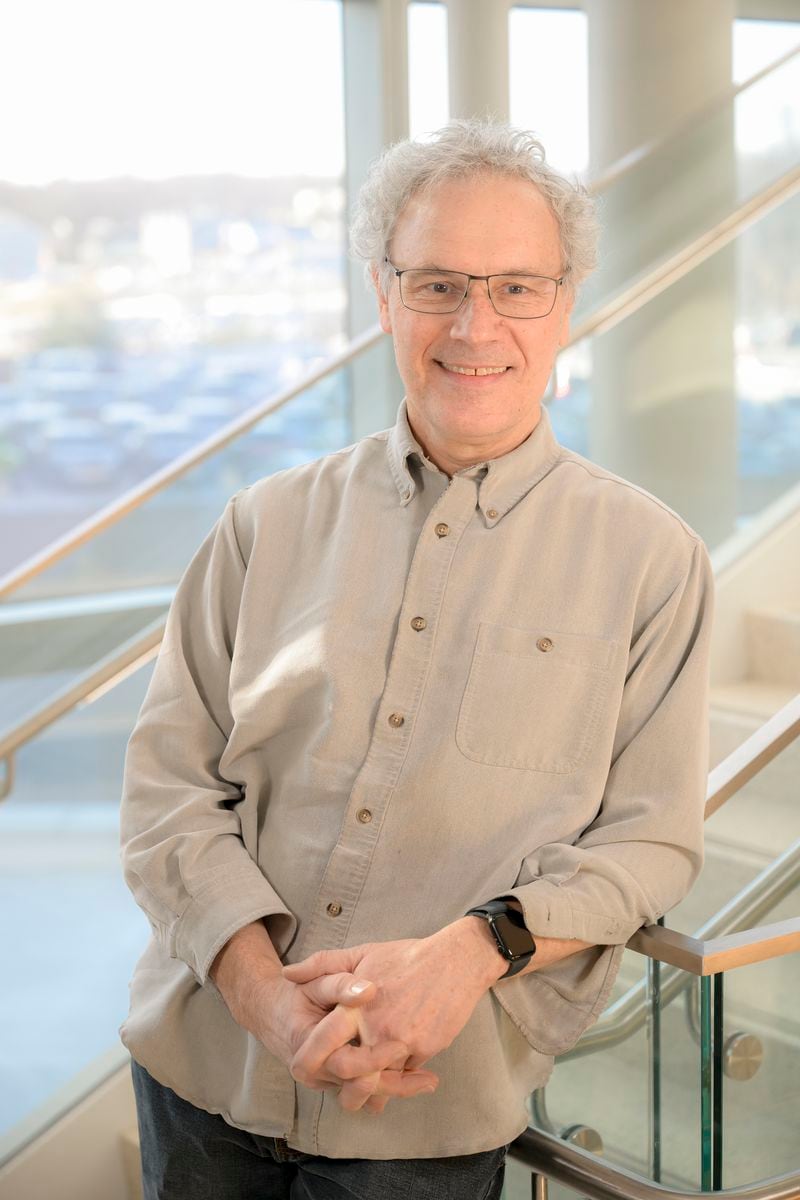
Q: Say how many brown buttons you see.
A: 8